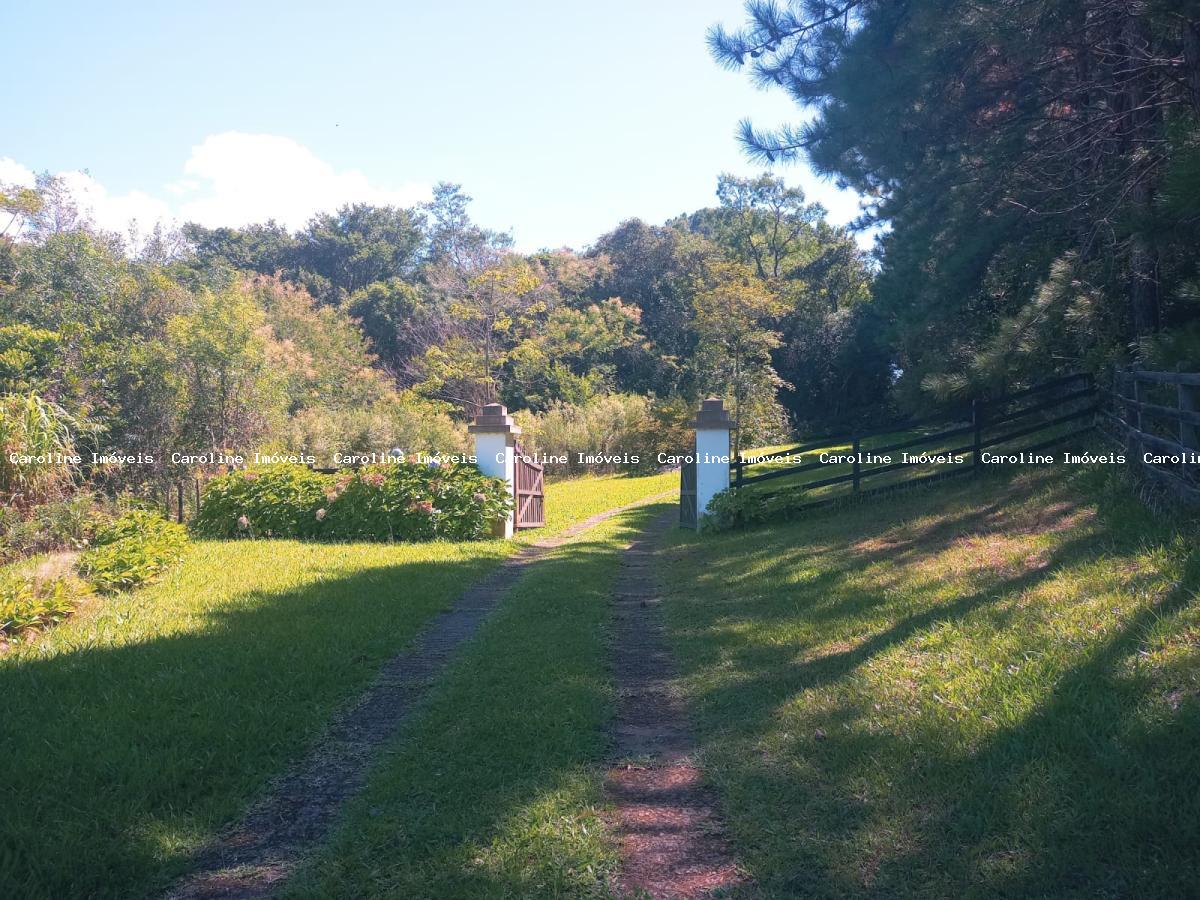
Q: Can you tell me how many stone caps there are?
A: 2